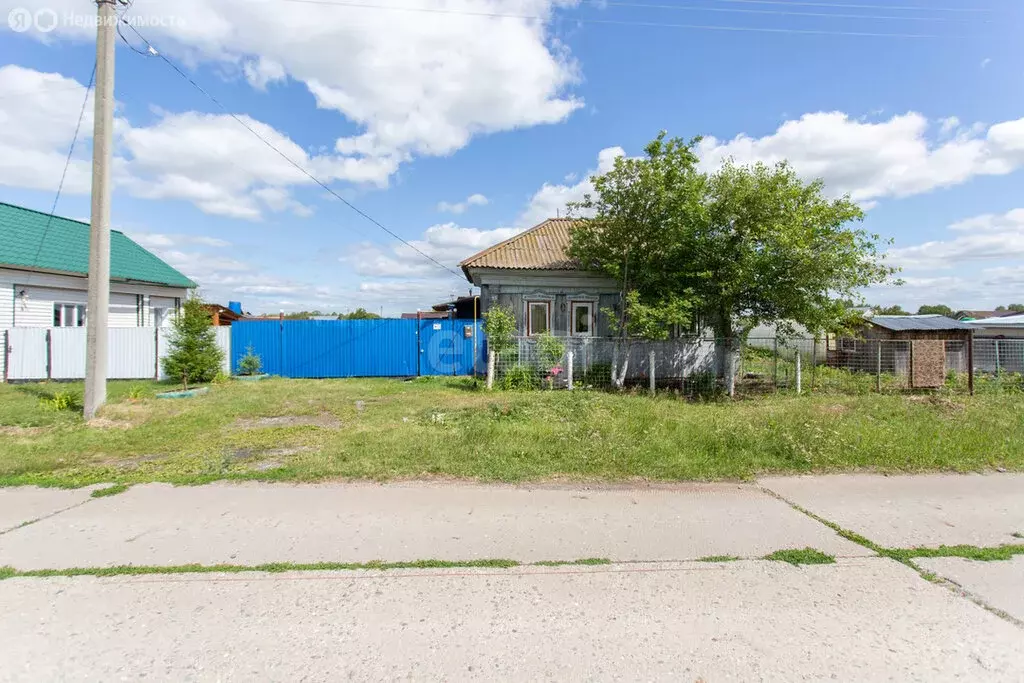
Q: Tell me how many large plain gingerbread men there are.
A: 0